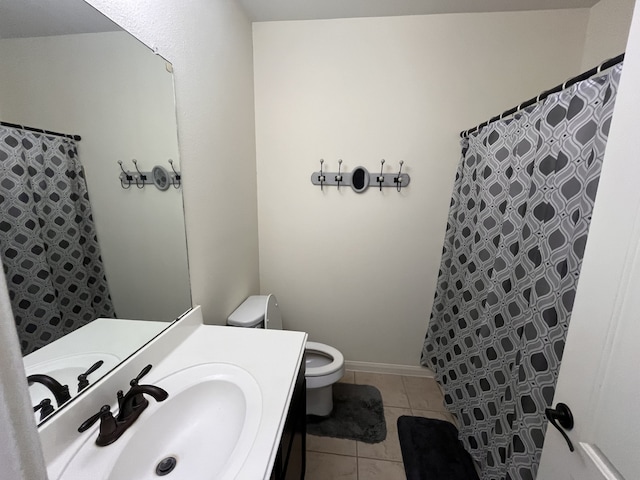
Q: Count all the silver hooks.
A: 4